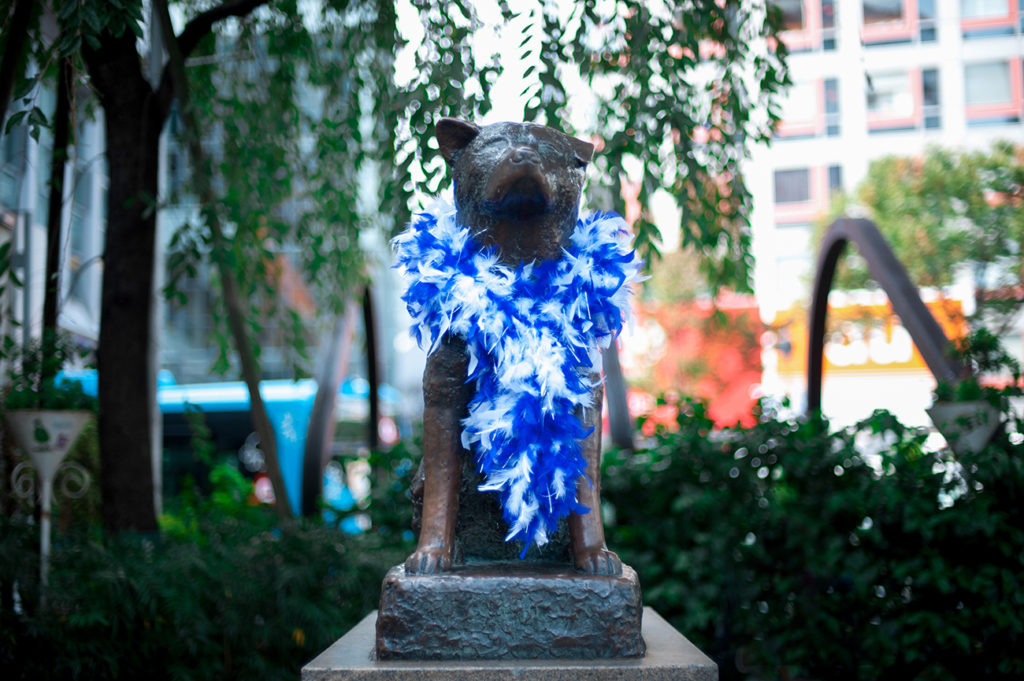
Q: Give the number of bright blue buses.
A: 1